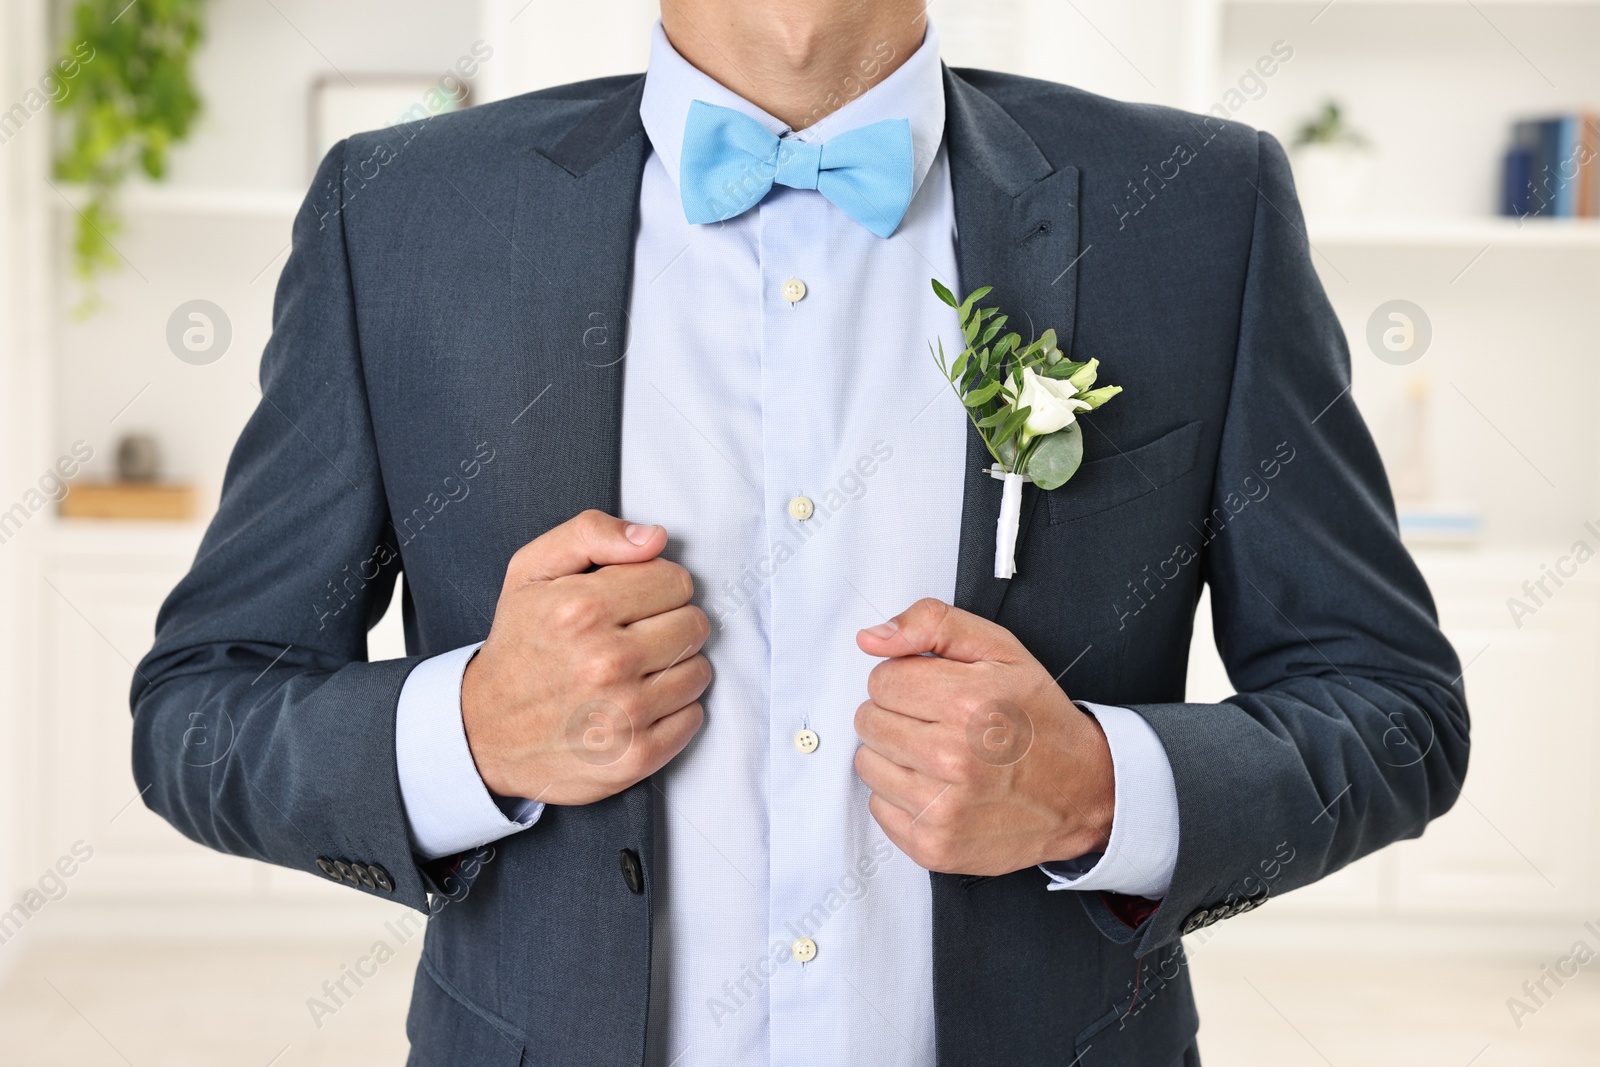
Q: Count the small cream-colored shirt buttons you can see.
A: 4